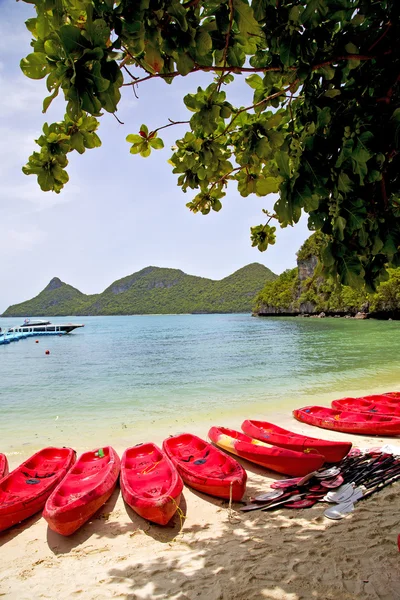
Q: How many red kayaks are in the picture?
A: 11